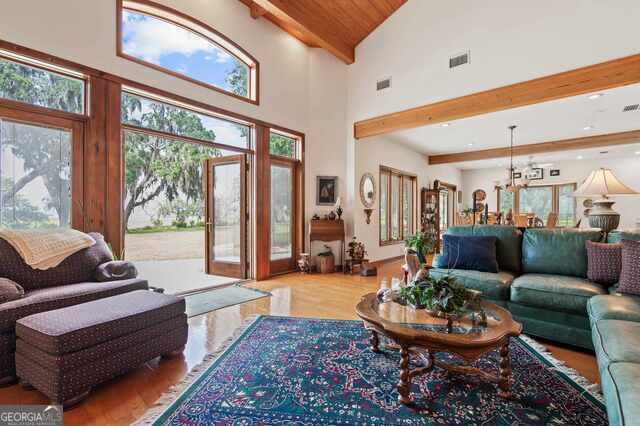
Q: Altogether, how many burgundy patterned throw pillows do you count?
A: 2